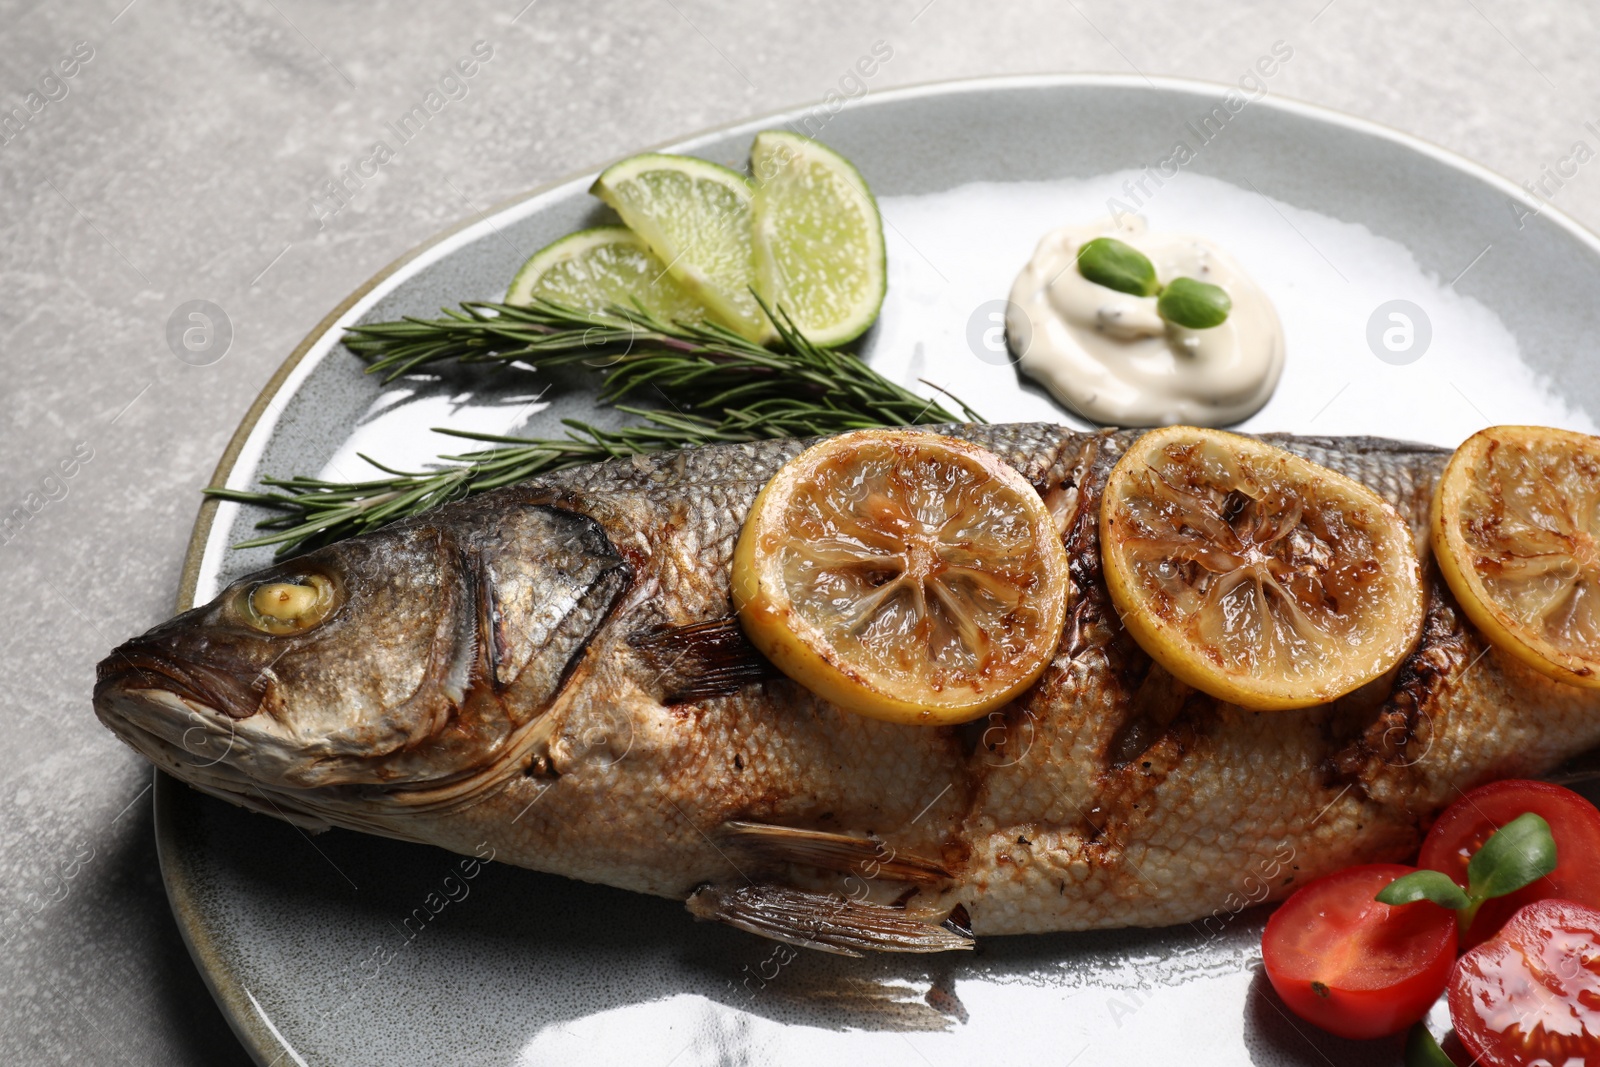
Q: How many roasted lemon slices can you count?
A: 3